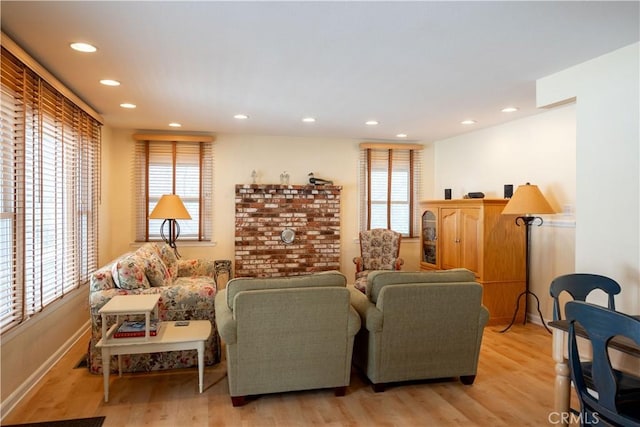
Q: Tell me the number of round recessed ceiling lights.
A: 10